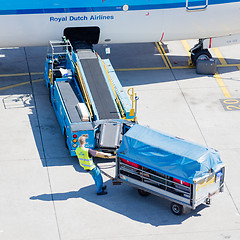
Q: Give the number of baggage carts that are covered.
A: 1